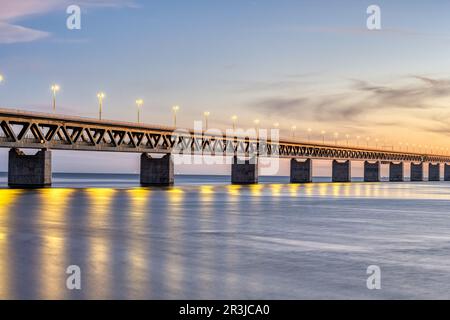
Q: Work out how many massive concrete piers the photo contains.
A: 10